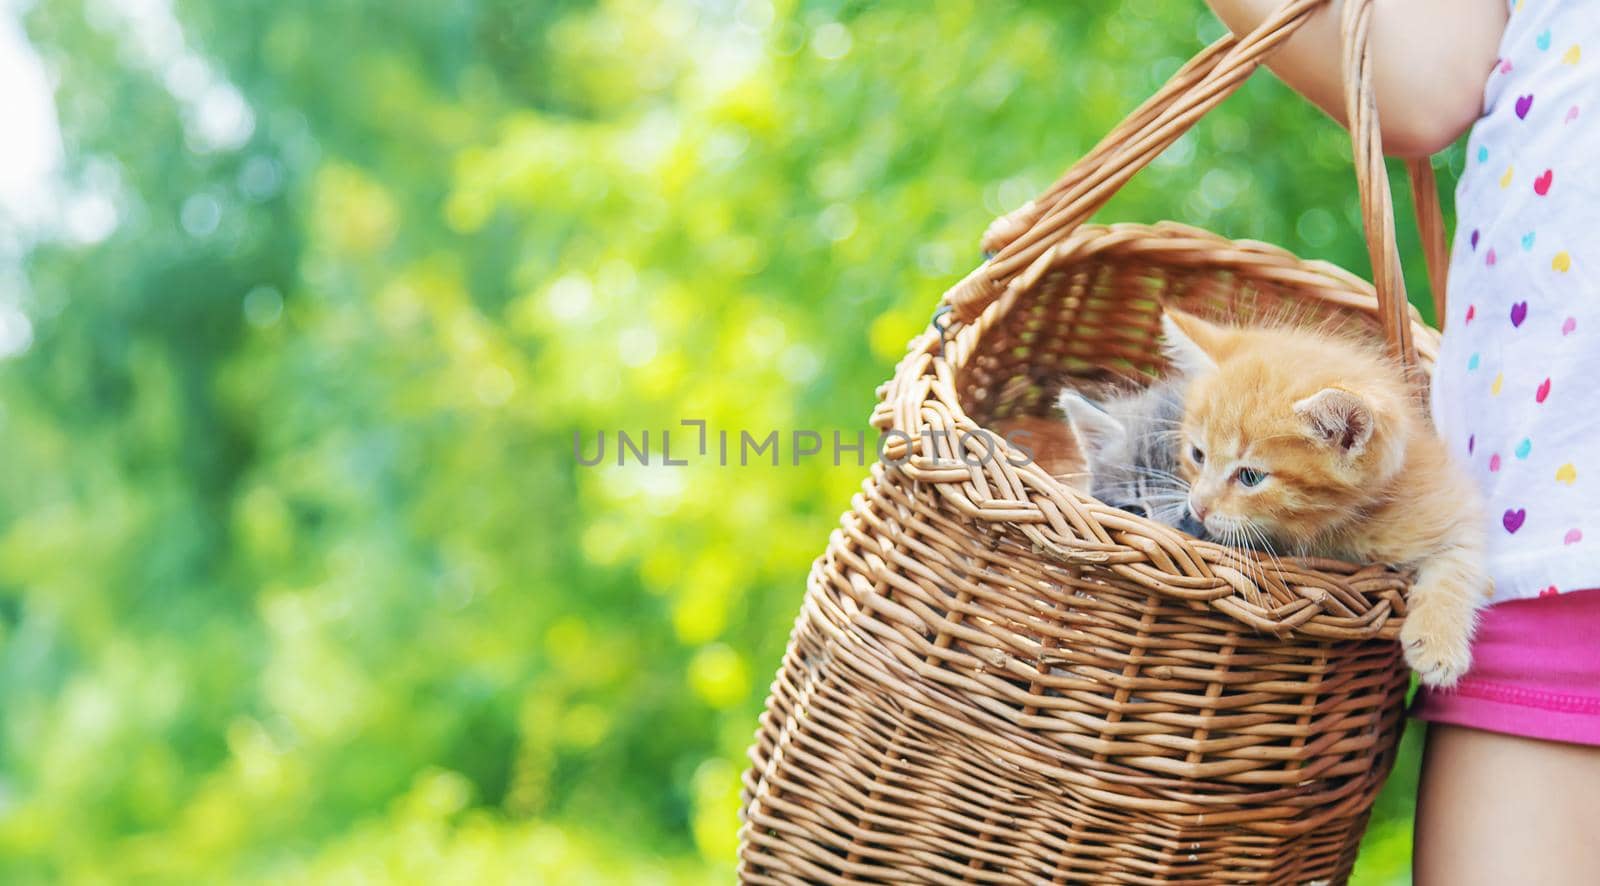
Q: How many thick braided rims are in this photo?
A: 1